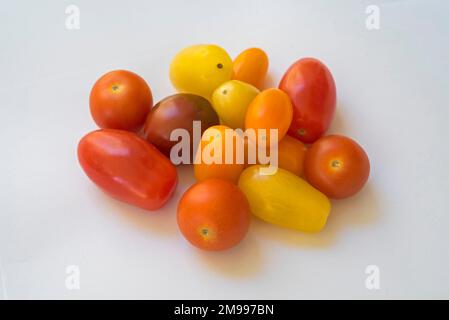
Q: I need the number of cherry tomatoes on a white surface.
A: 13